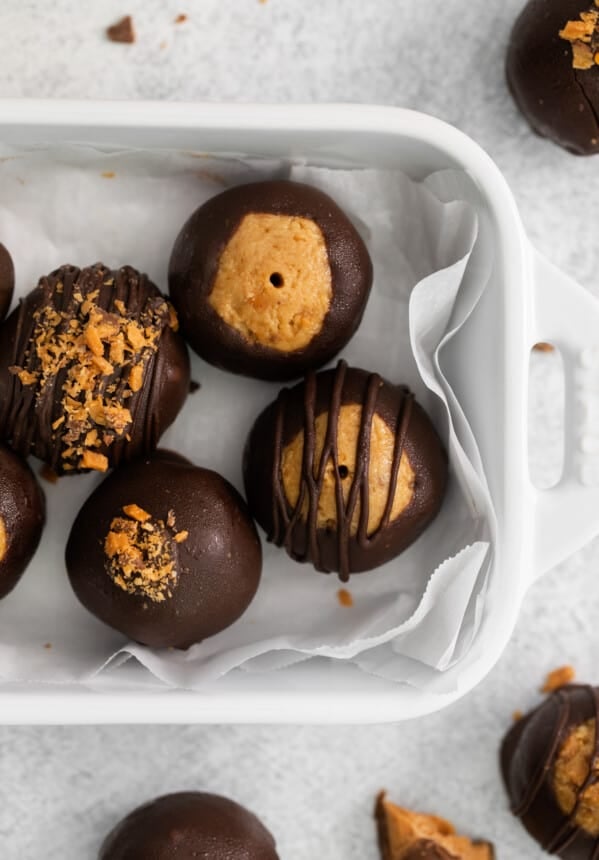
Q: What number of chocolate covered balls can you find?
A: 9